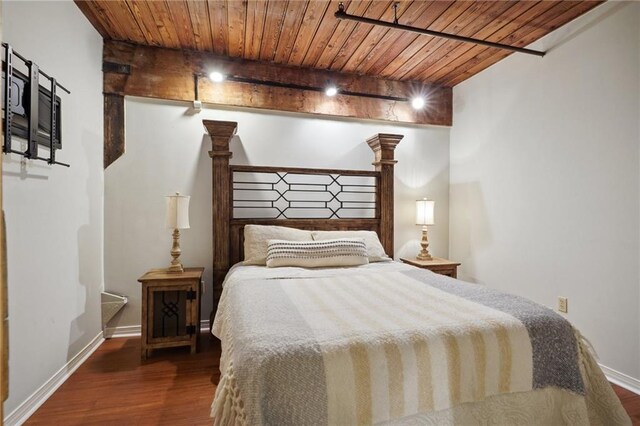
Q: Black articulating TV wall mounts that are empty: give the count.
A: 1